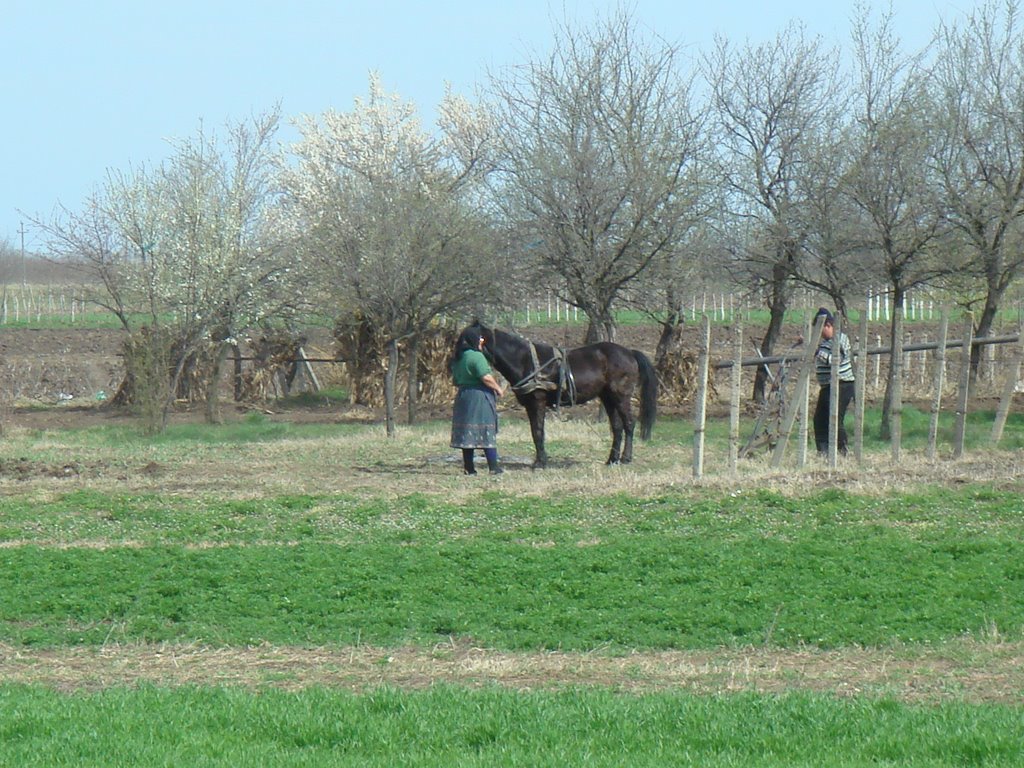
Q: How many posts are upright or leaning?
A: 10